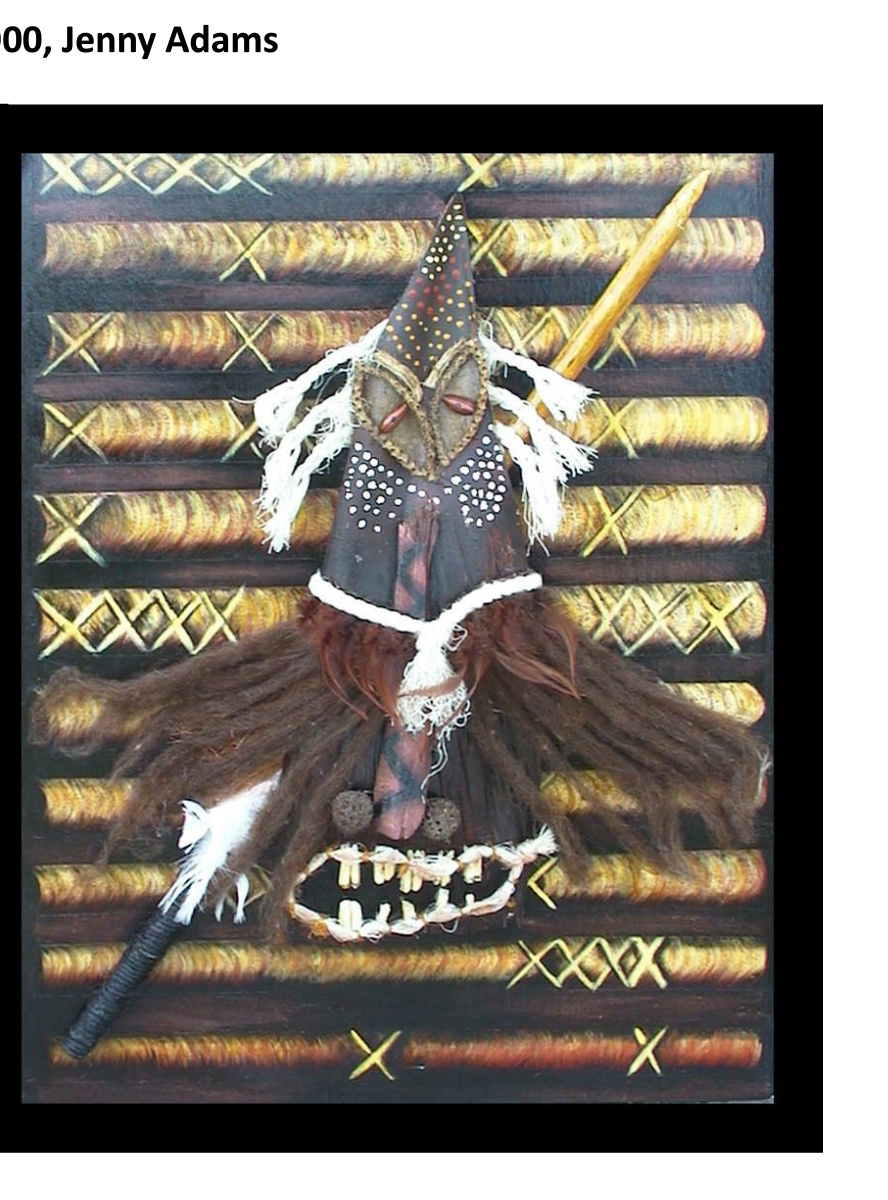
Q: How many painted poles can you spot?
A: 11